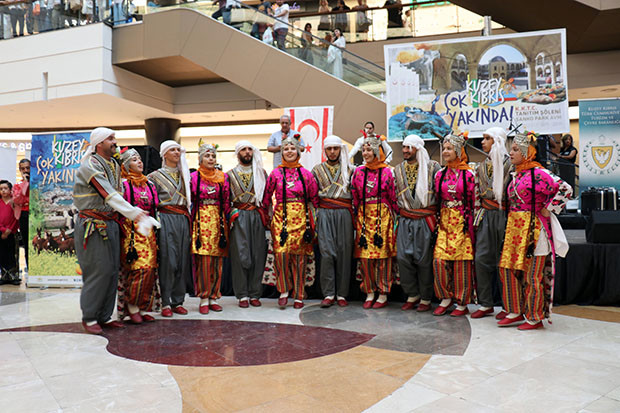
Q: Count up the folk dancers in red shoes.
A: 12